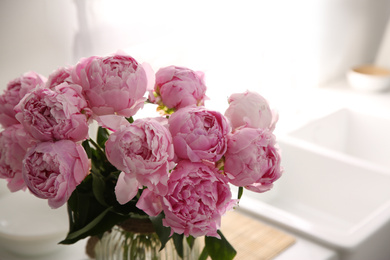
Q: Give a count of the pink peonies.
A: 12